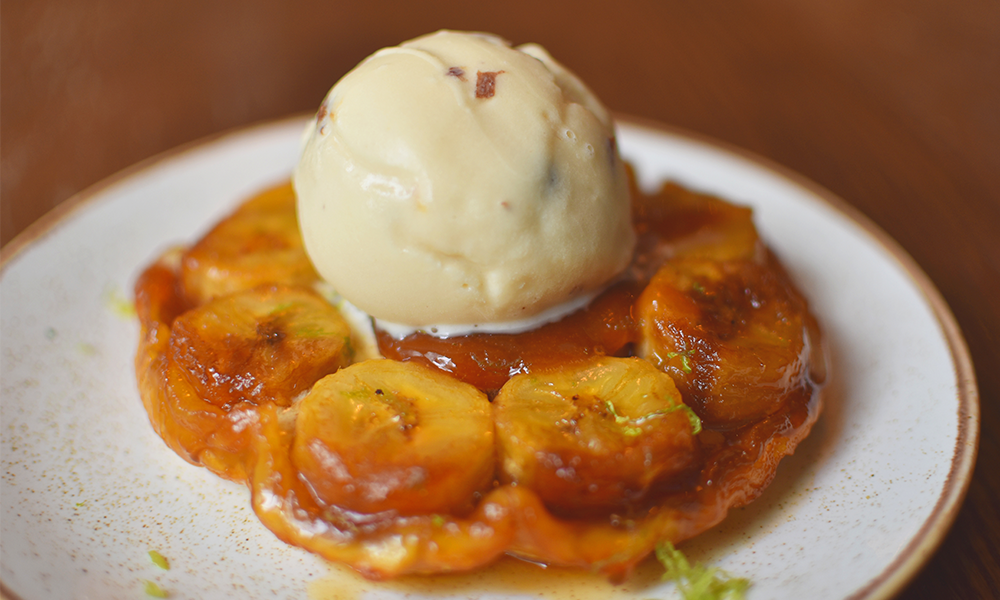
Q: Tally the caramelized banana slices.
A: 6